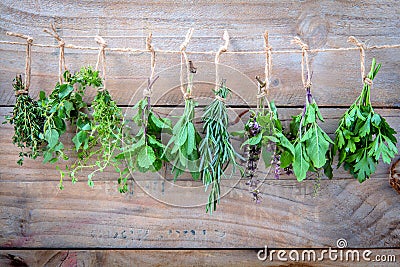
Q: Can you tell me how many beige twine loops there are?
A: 9